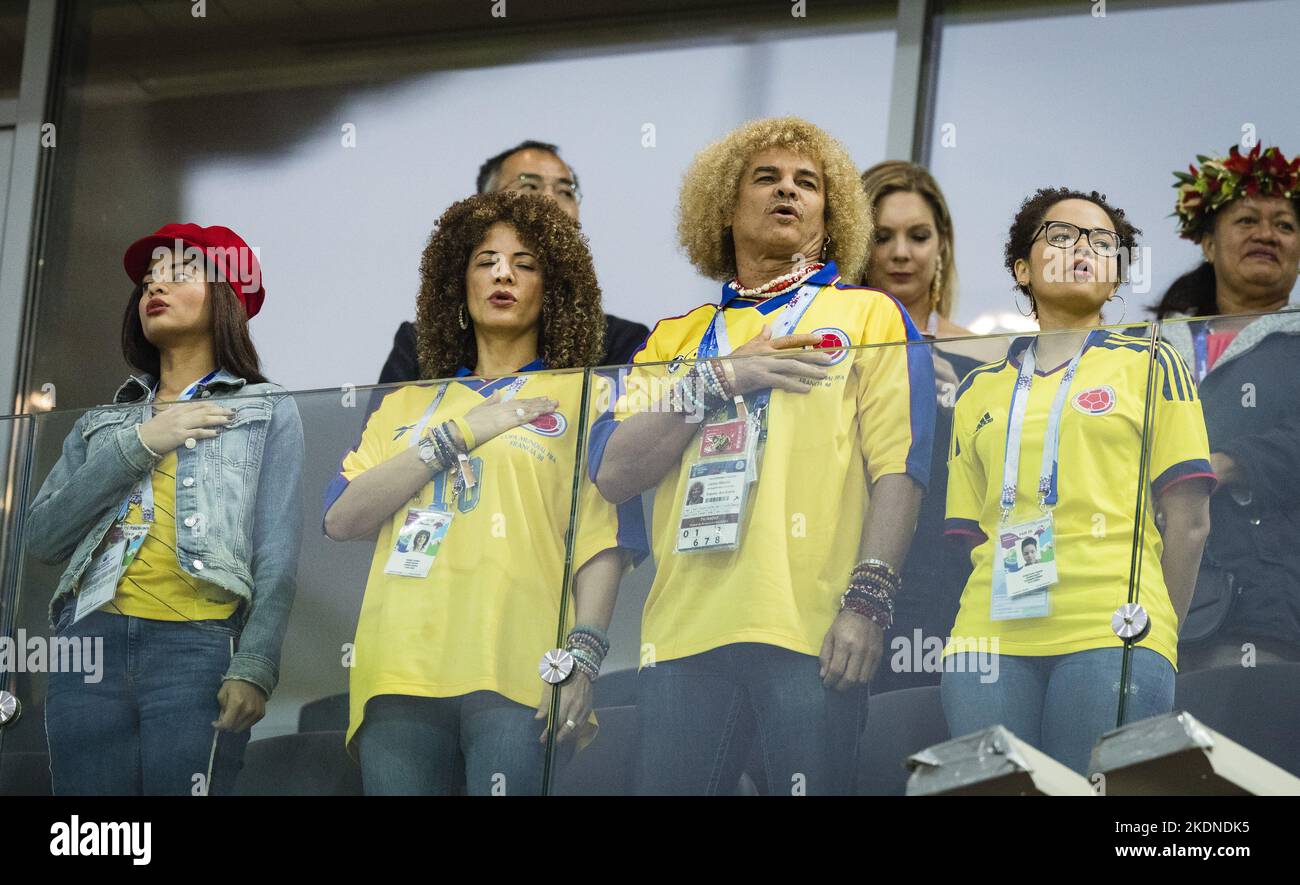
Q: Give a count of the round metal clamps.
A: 3